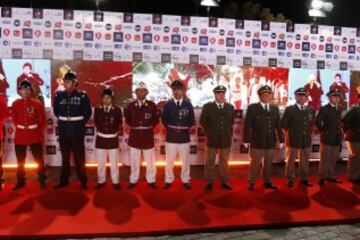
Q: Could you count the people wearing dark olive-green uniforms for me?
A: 5